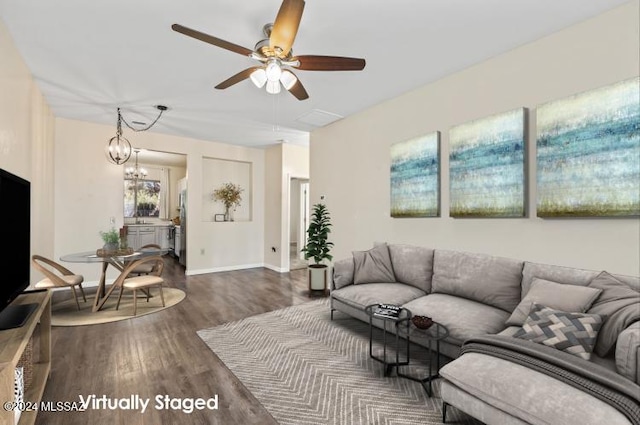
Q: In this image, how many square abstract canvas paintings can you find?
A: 3